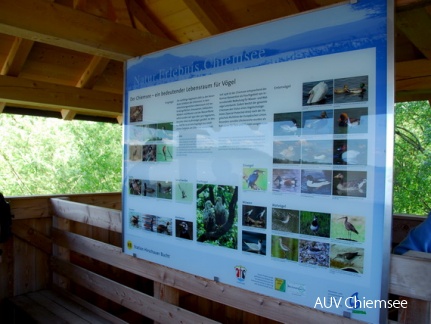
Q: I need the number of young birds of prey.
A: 2